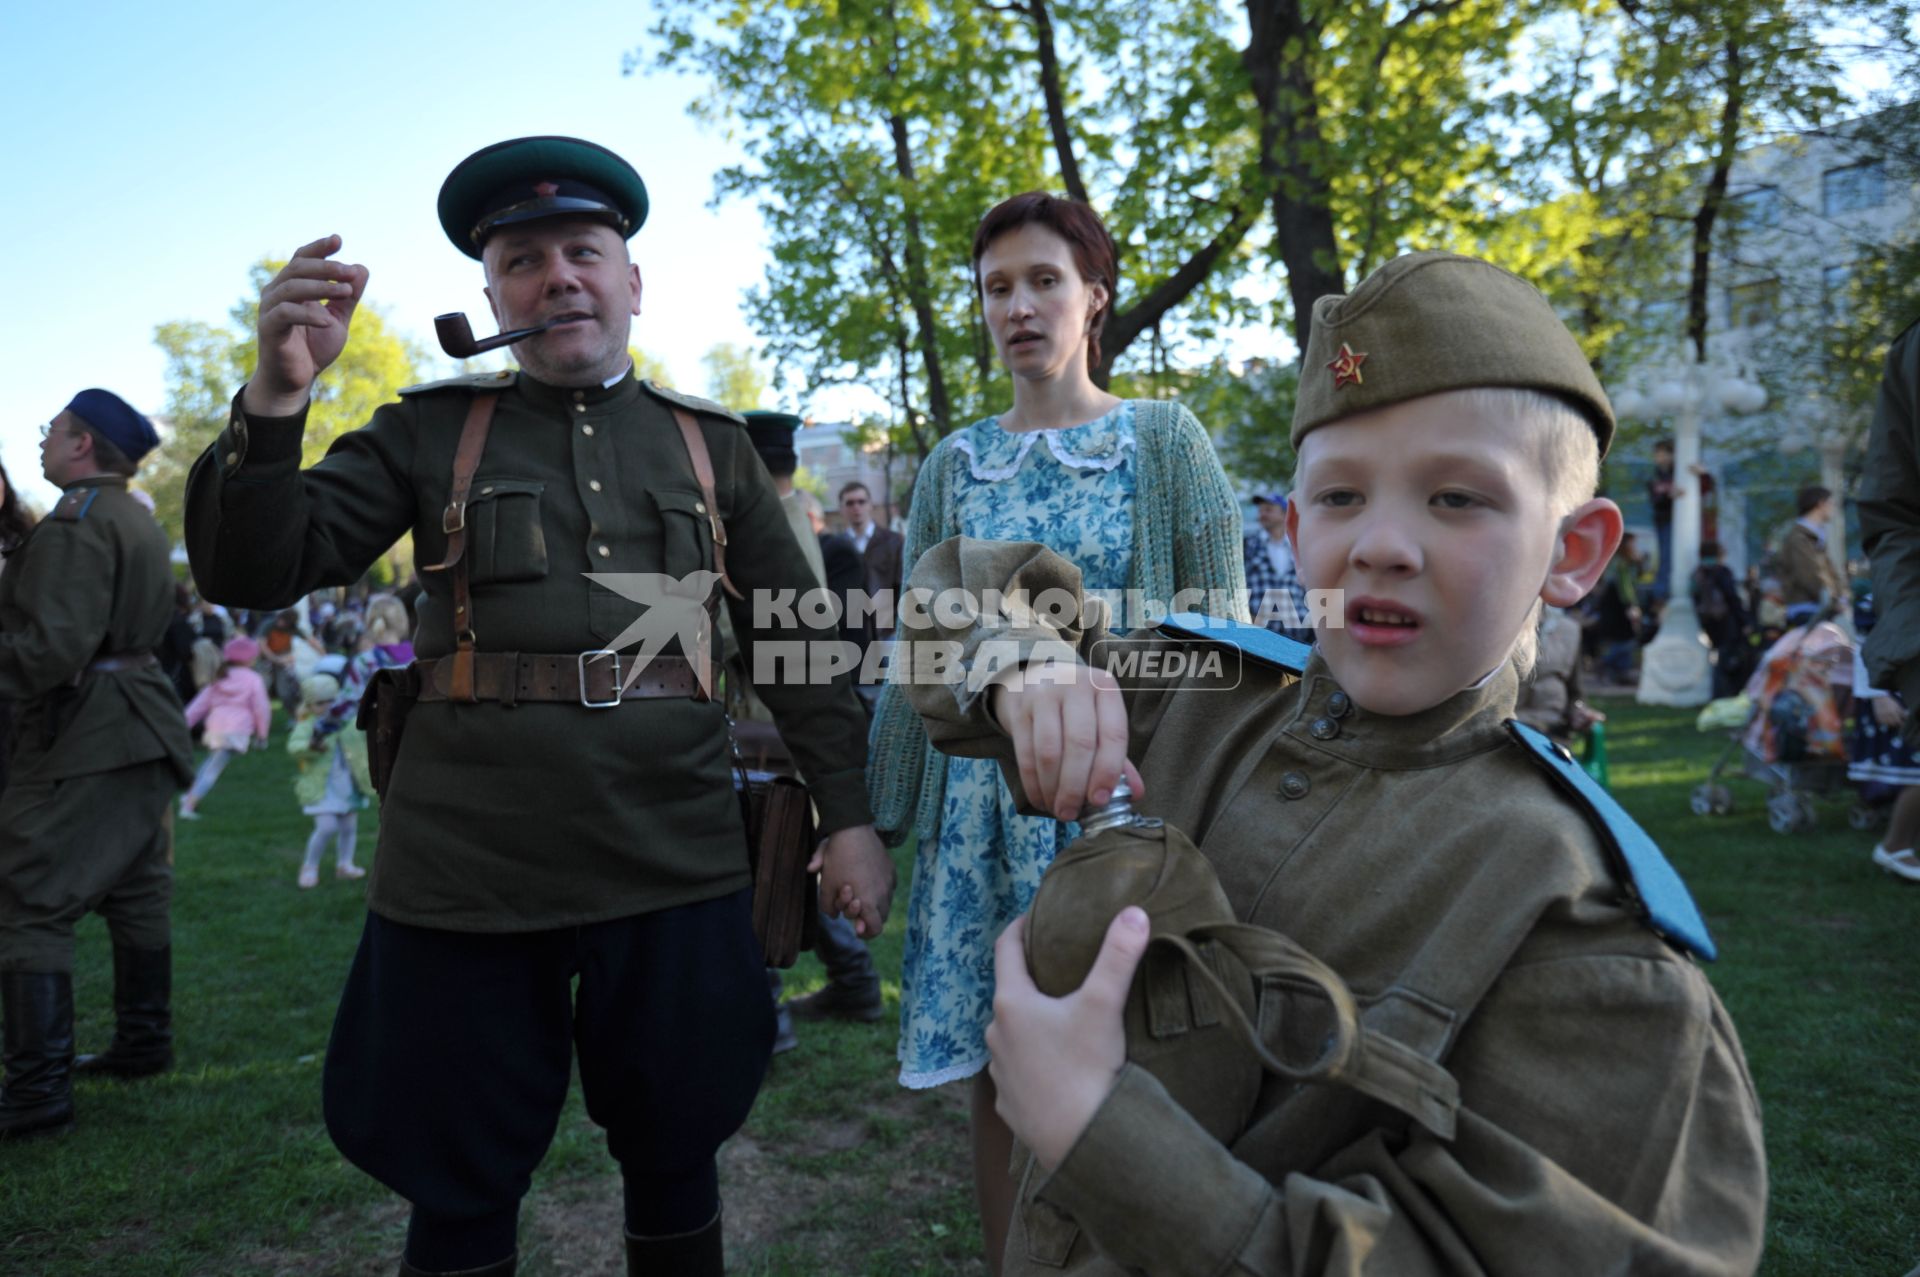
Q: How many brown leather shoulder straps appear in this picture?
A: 2